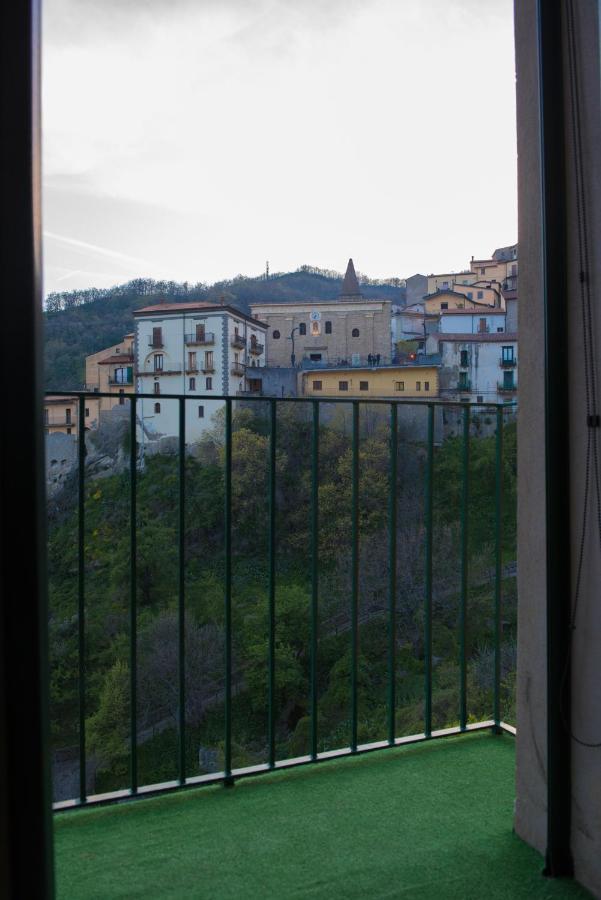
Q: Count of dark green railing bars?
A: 11